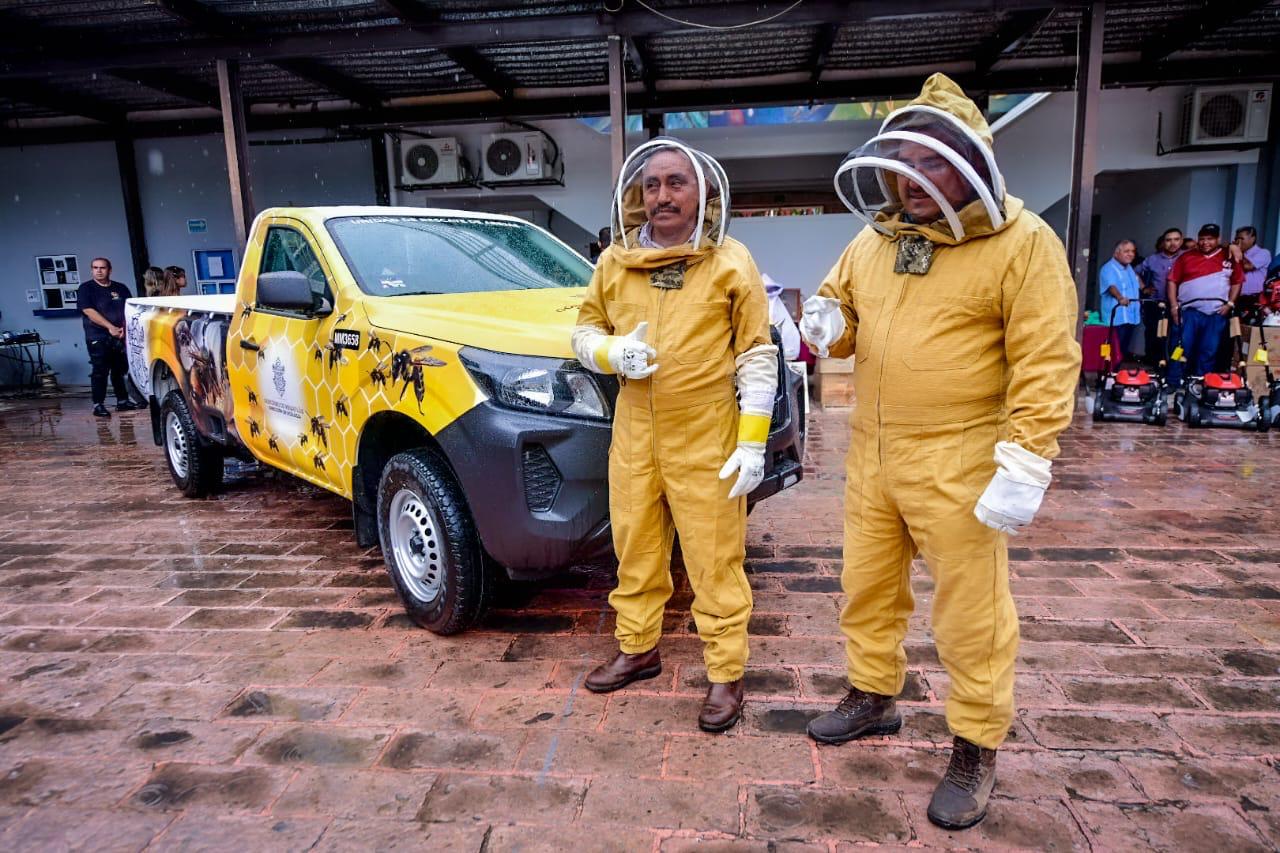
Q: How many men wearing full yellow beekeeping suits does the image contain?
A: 2